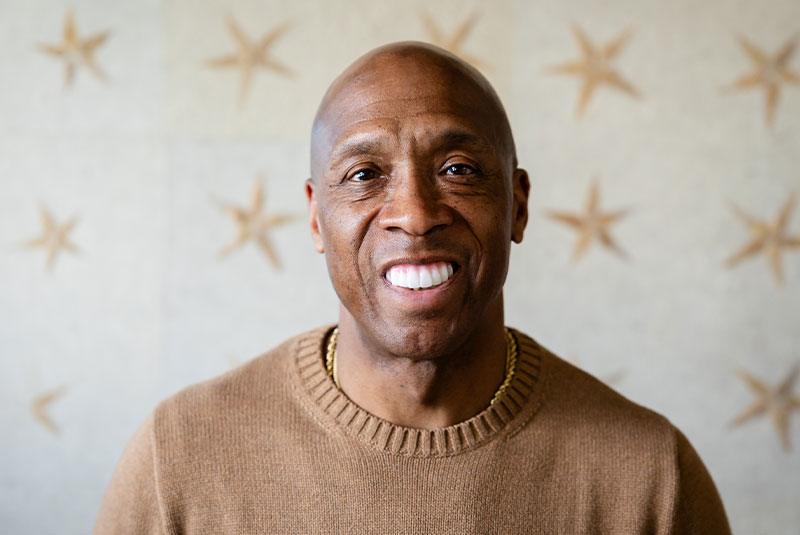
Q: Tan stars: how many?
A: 11